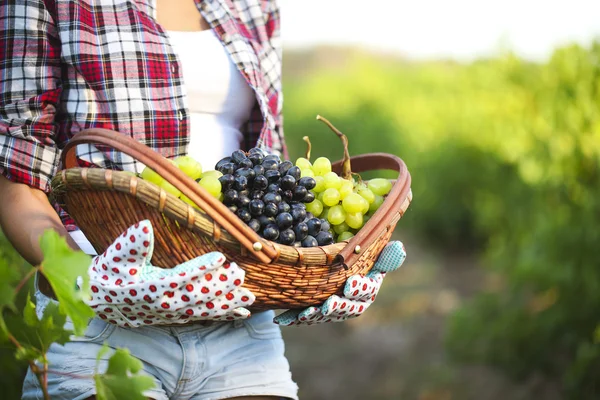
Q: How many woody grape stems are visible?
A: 2